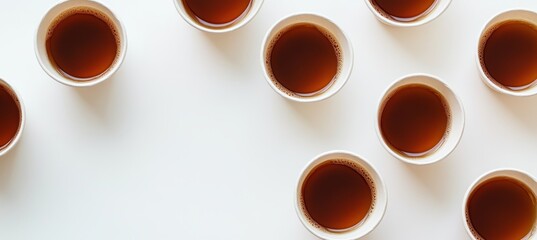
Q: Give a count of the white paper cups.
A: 9